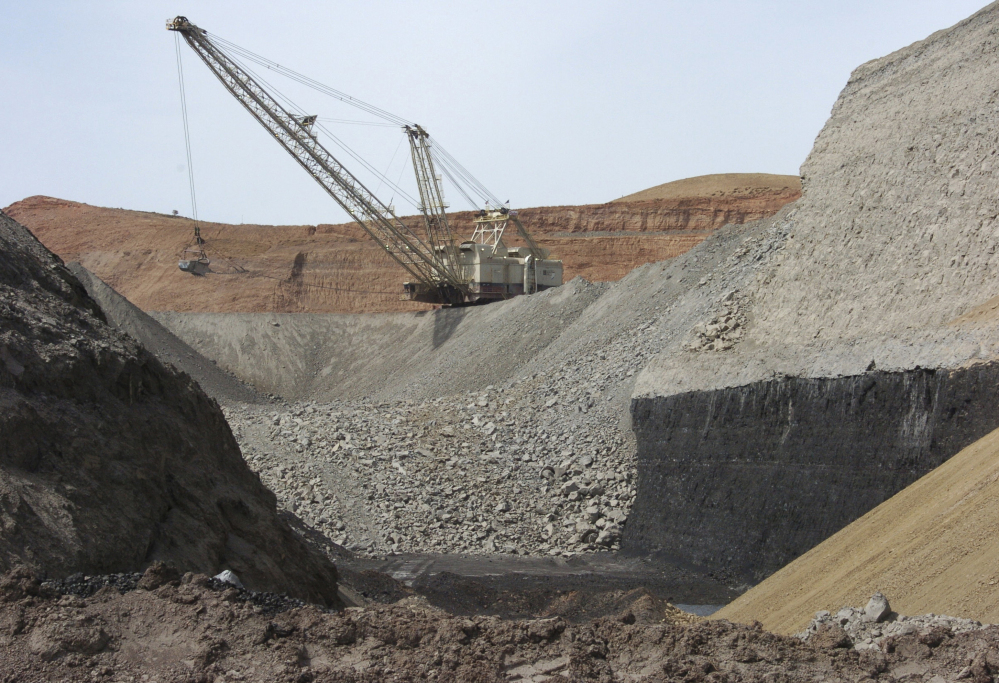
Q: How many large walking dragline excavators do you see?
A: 1